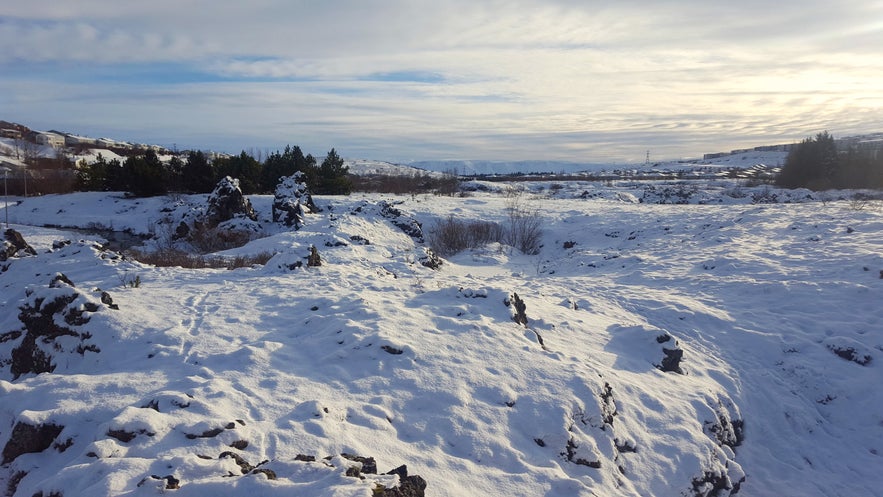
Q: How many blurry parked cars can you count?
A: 0